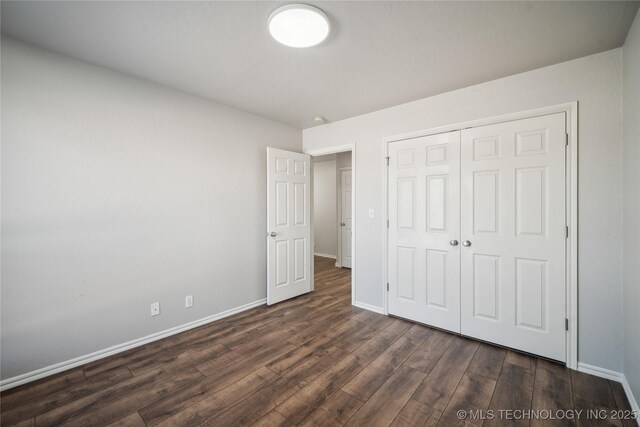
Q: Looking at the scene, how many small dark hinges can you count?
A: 6